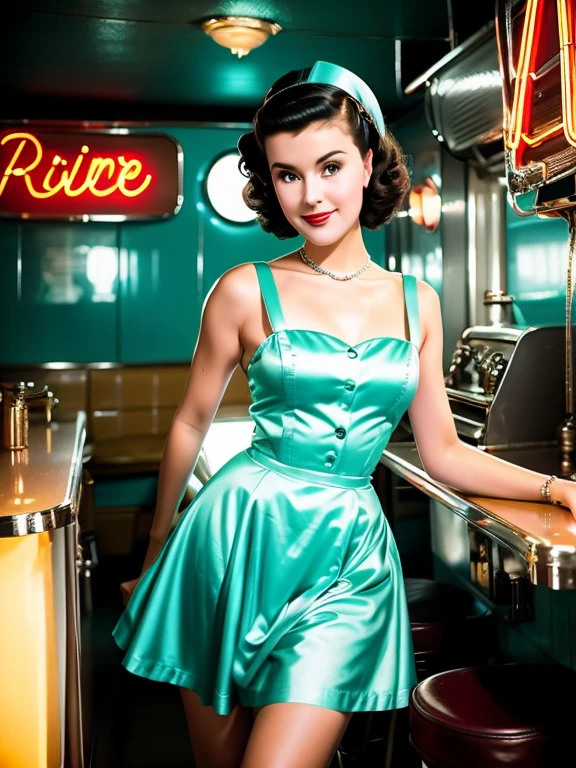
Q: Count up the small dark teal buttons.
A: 4